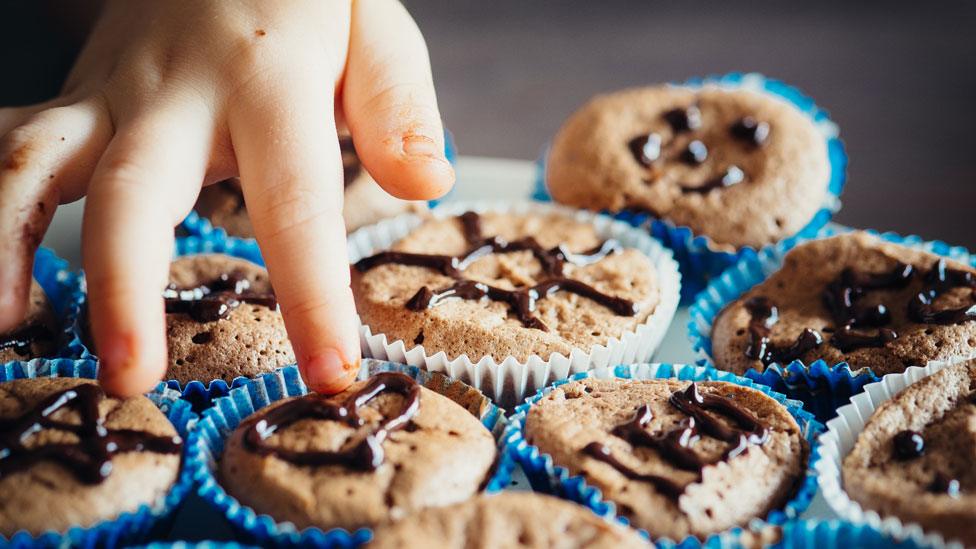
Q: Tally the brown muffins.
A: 11